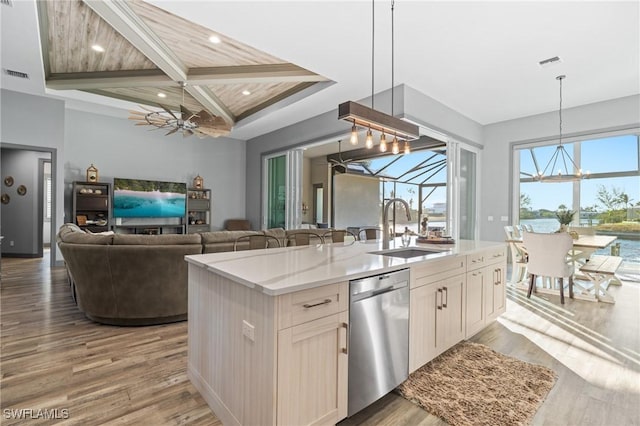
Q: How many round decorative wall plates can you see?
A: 3